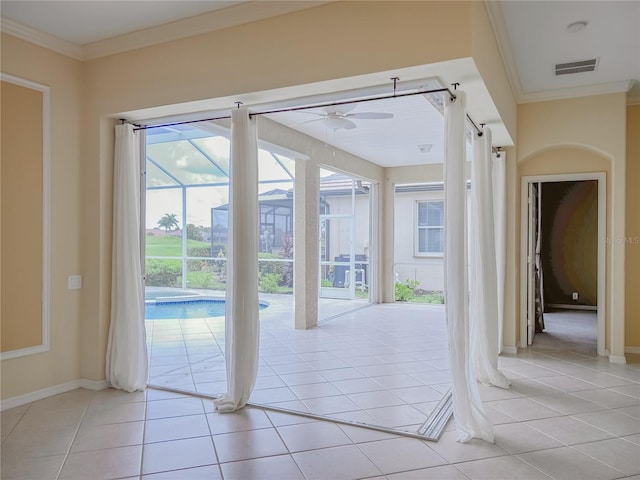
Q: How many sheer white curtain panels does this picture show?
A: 5